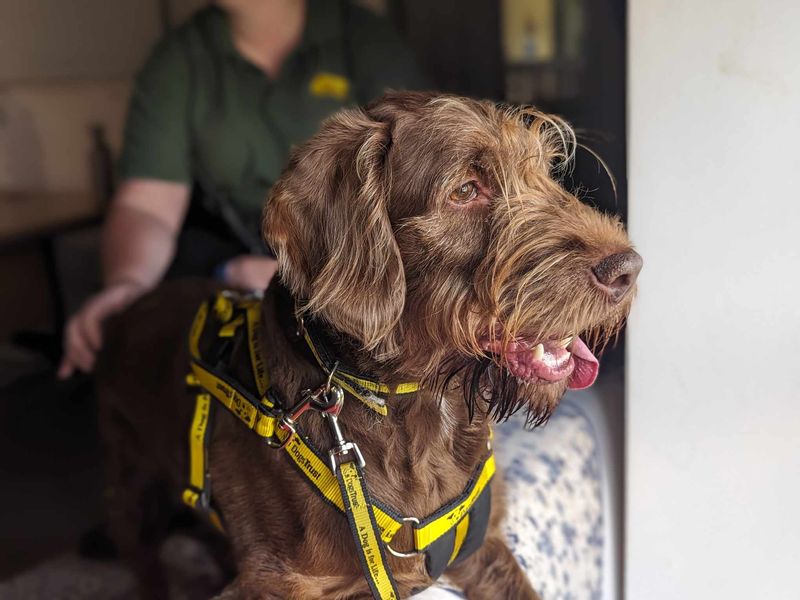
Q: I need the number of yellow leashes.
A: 1